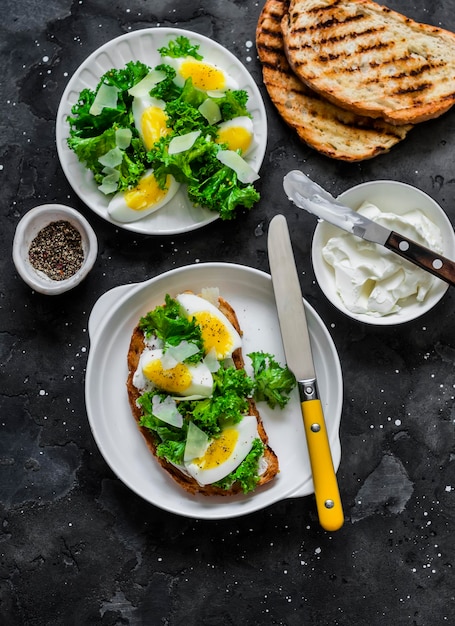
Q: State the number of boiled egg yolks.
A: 7